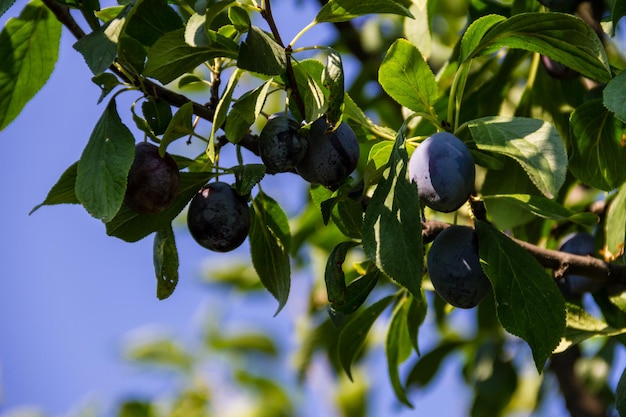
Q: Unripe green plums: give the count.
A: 0